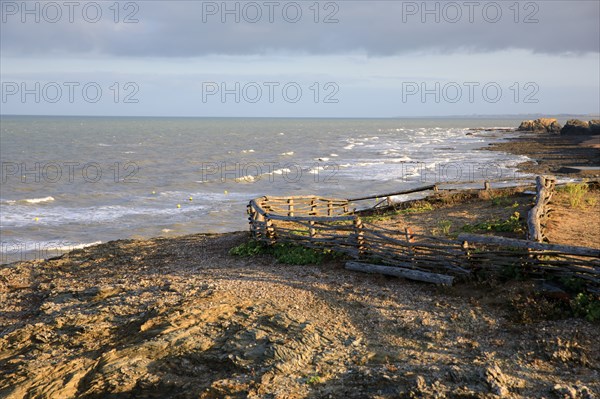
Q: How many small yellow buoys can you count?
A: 5